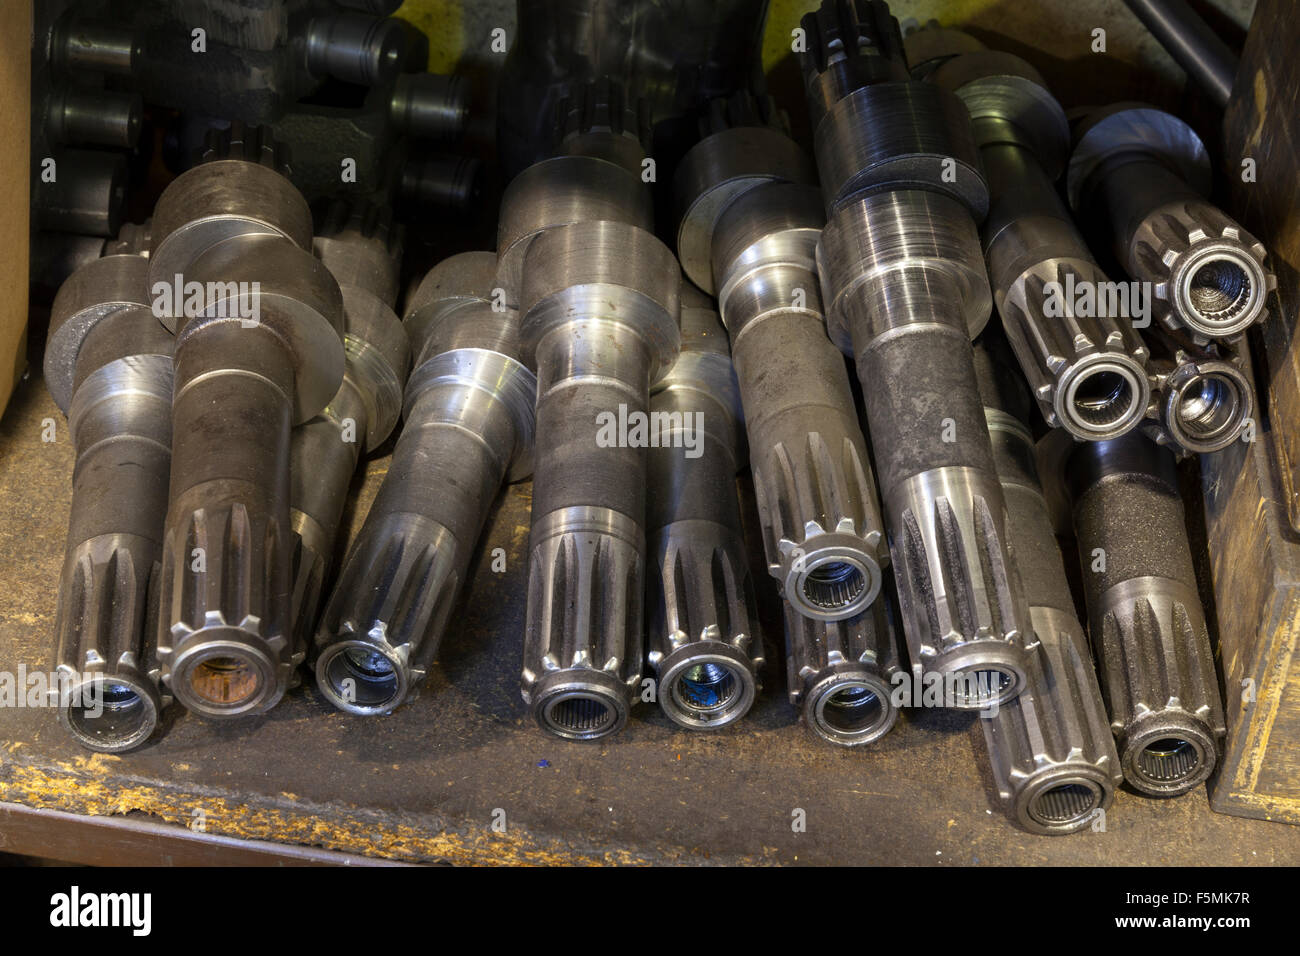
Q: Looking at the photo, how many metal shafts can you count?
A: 14